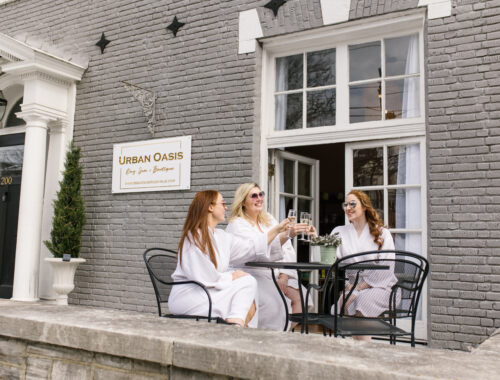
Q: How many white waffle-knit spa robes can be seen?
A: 3